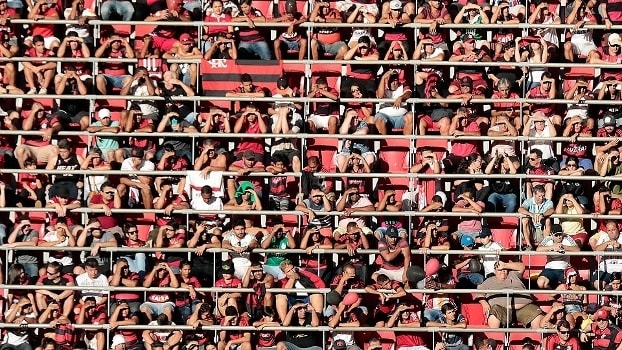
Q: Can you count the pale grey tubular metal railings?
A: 9